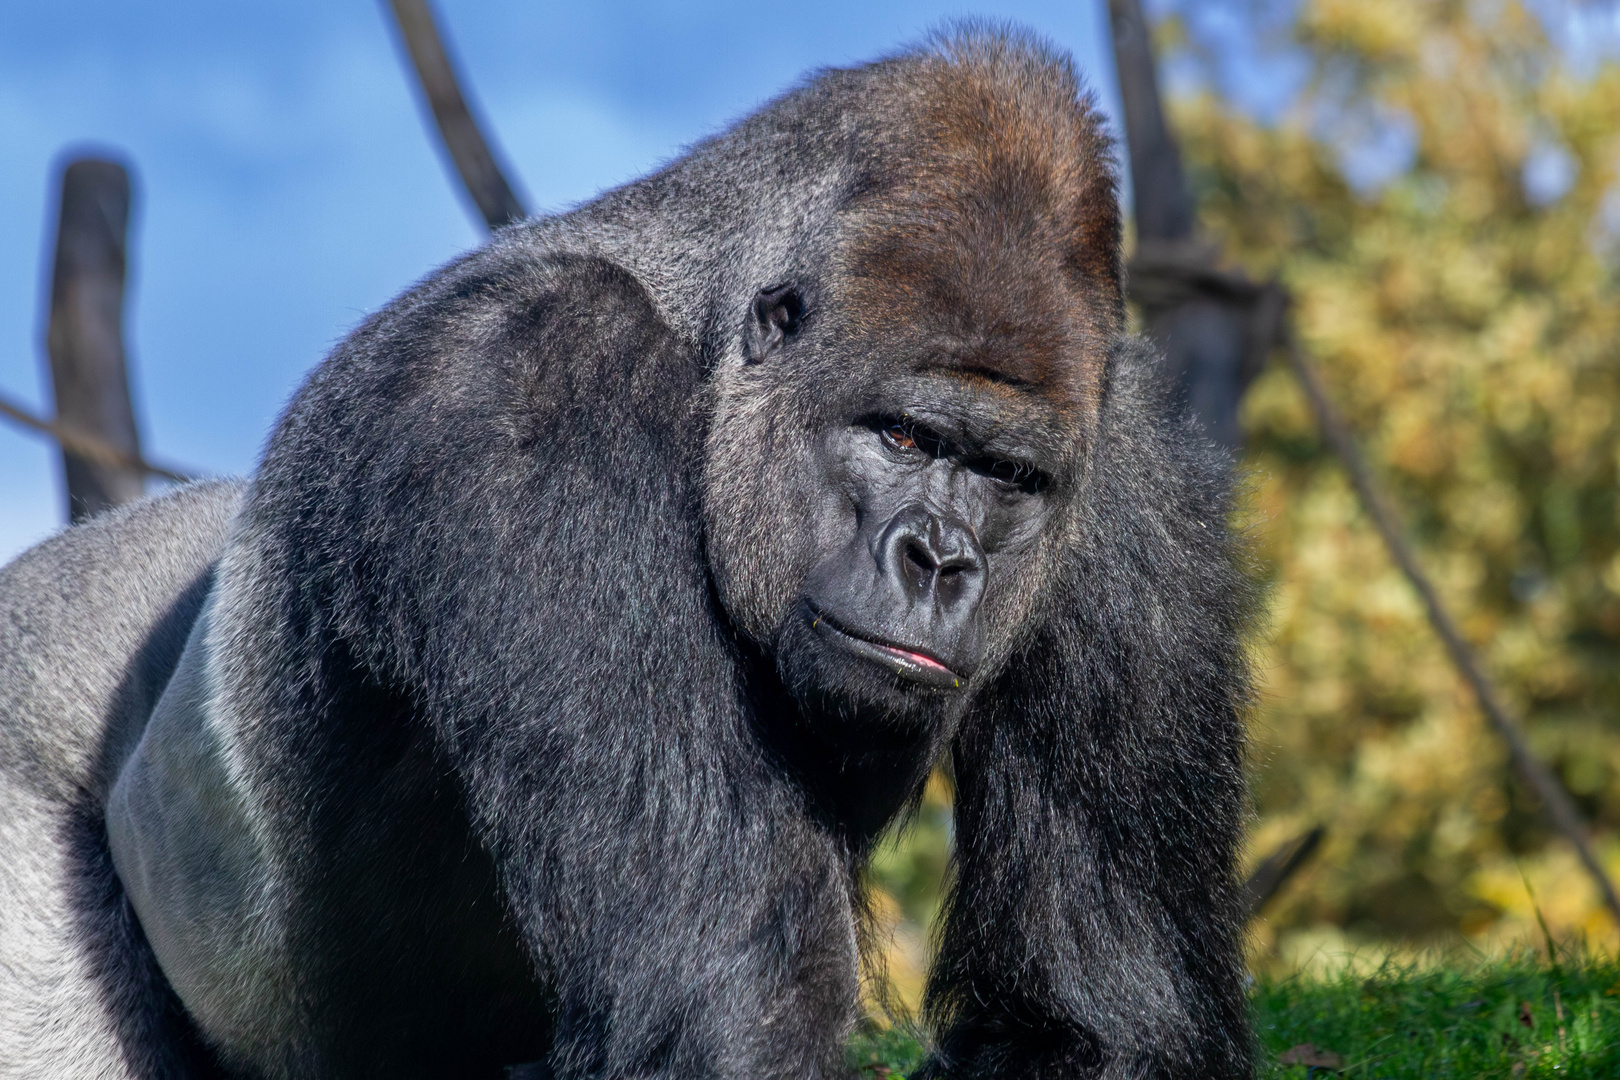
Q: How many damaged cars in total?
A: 0